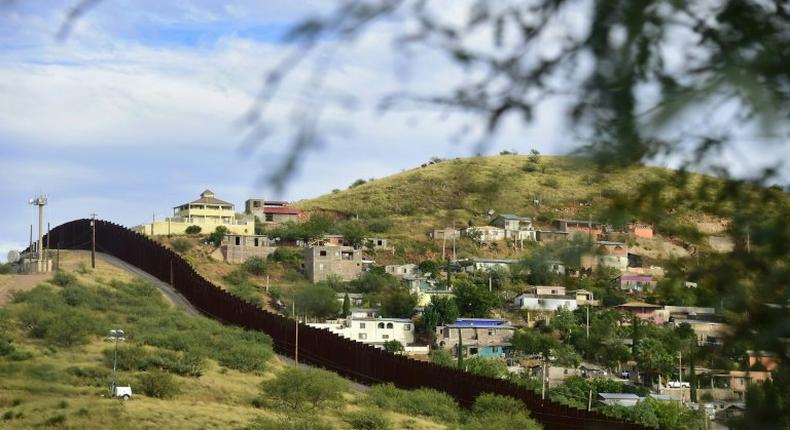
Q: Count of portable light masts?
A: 1